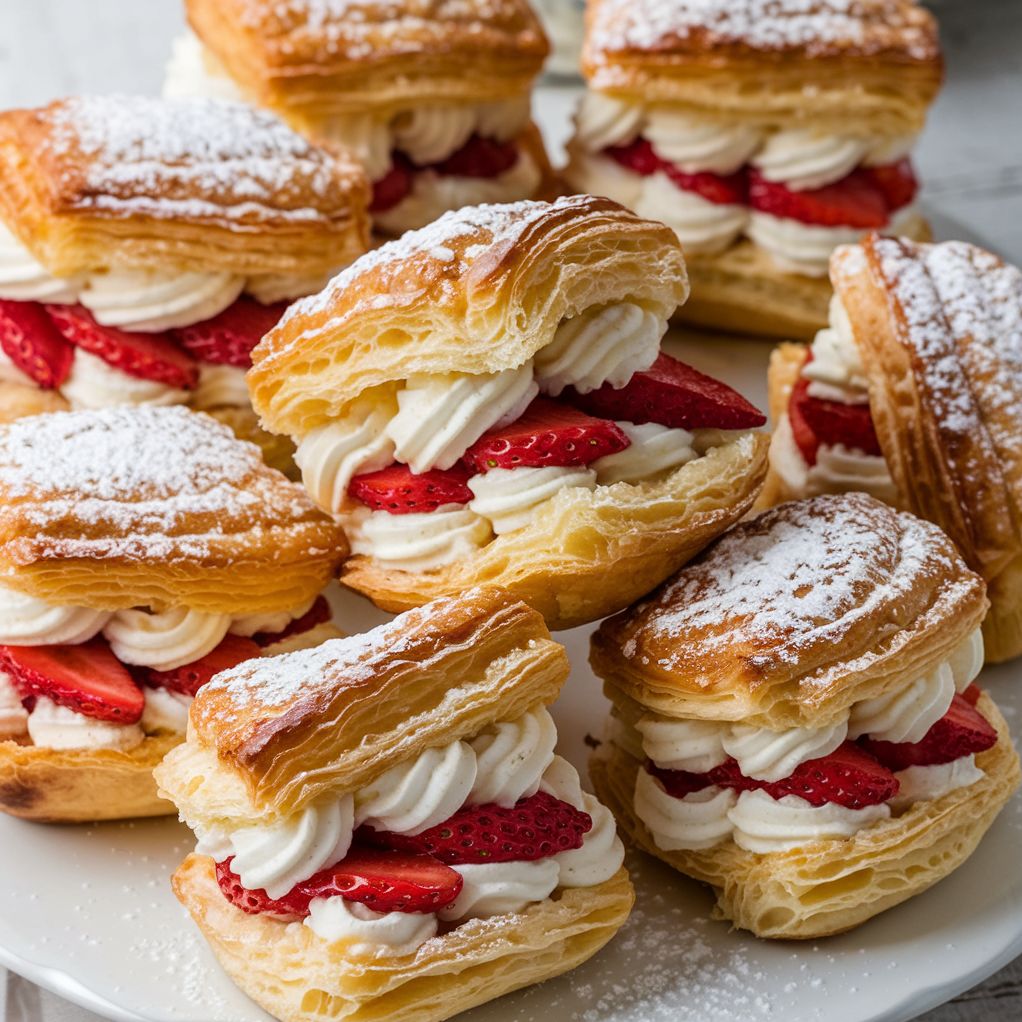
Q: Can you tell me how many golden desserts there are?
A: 8